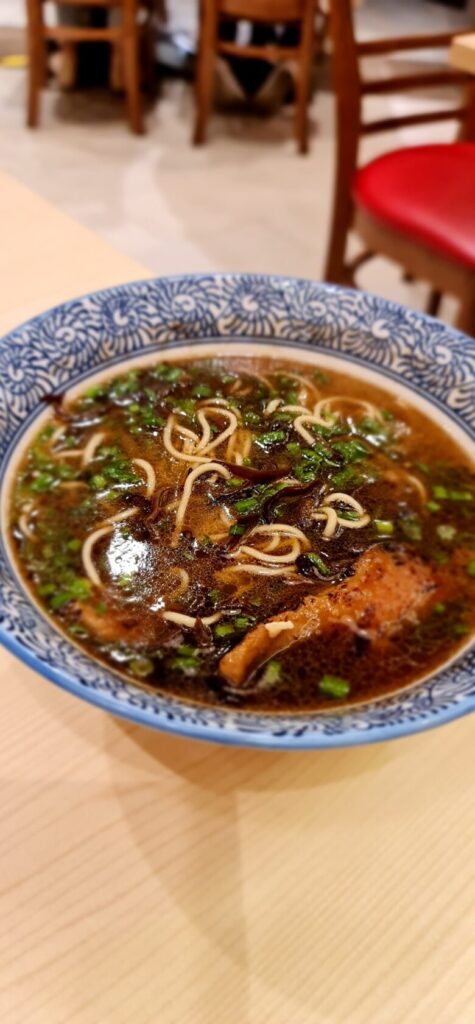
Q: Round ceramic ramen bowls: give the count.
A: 1